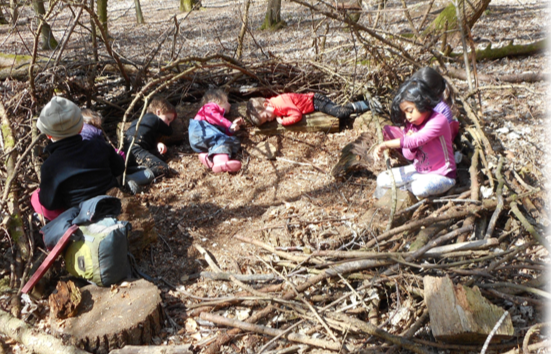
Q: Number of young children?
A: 7